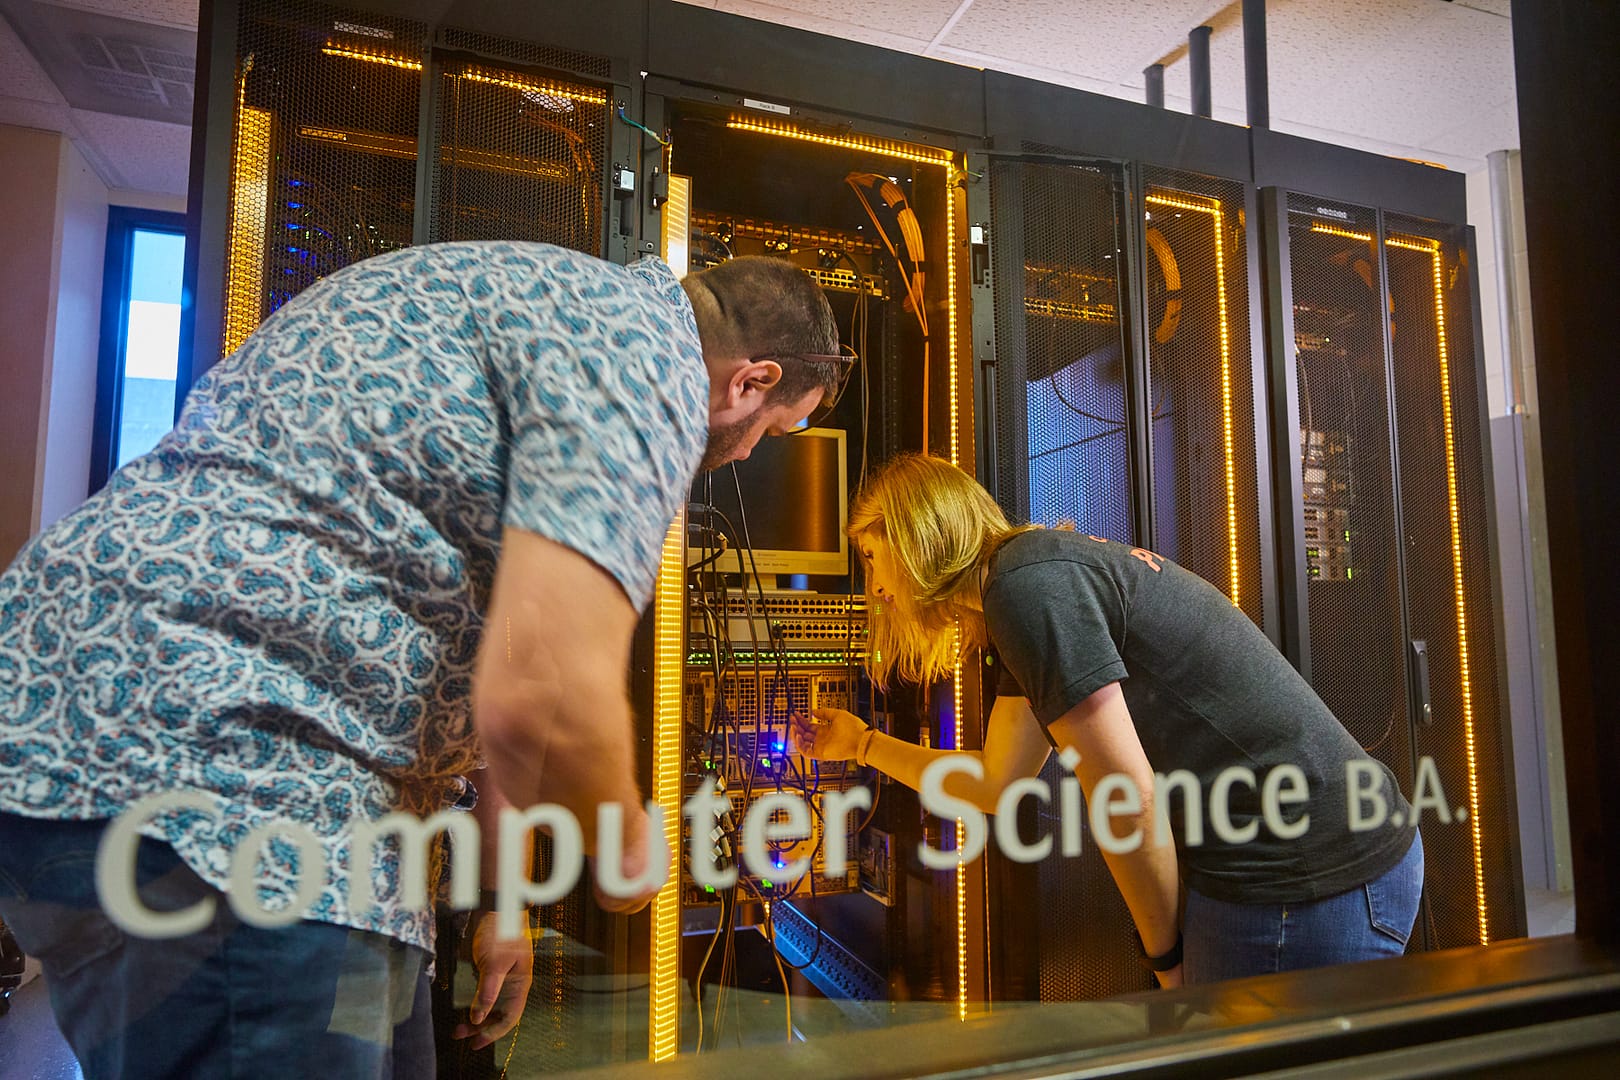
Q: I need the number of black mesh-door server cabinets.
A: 4